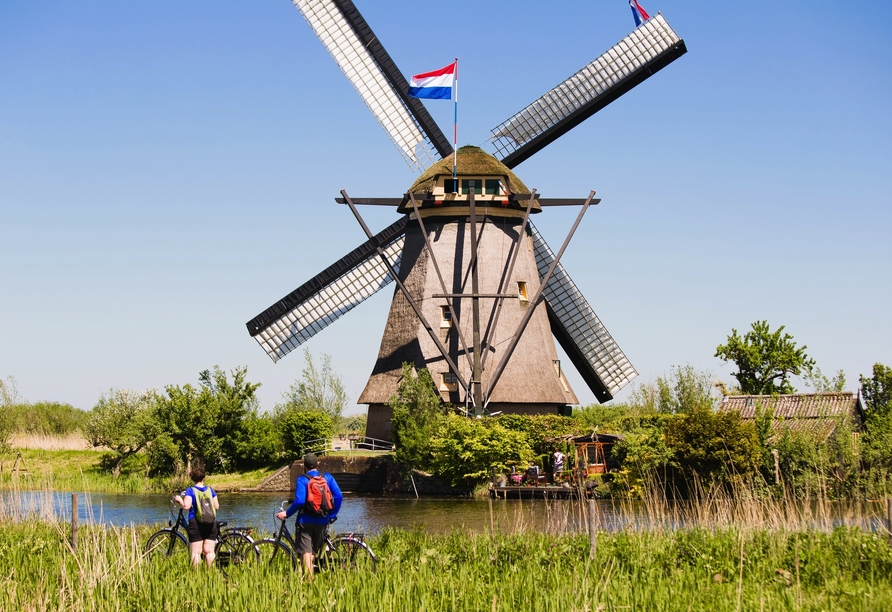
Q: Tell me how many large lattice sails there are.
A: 4